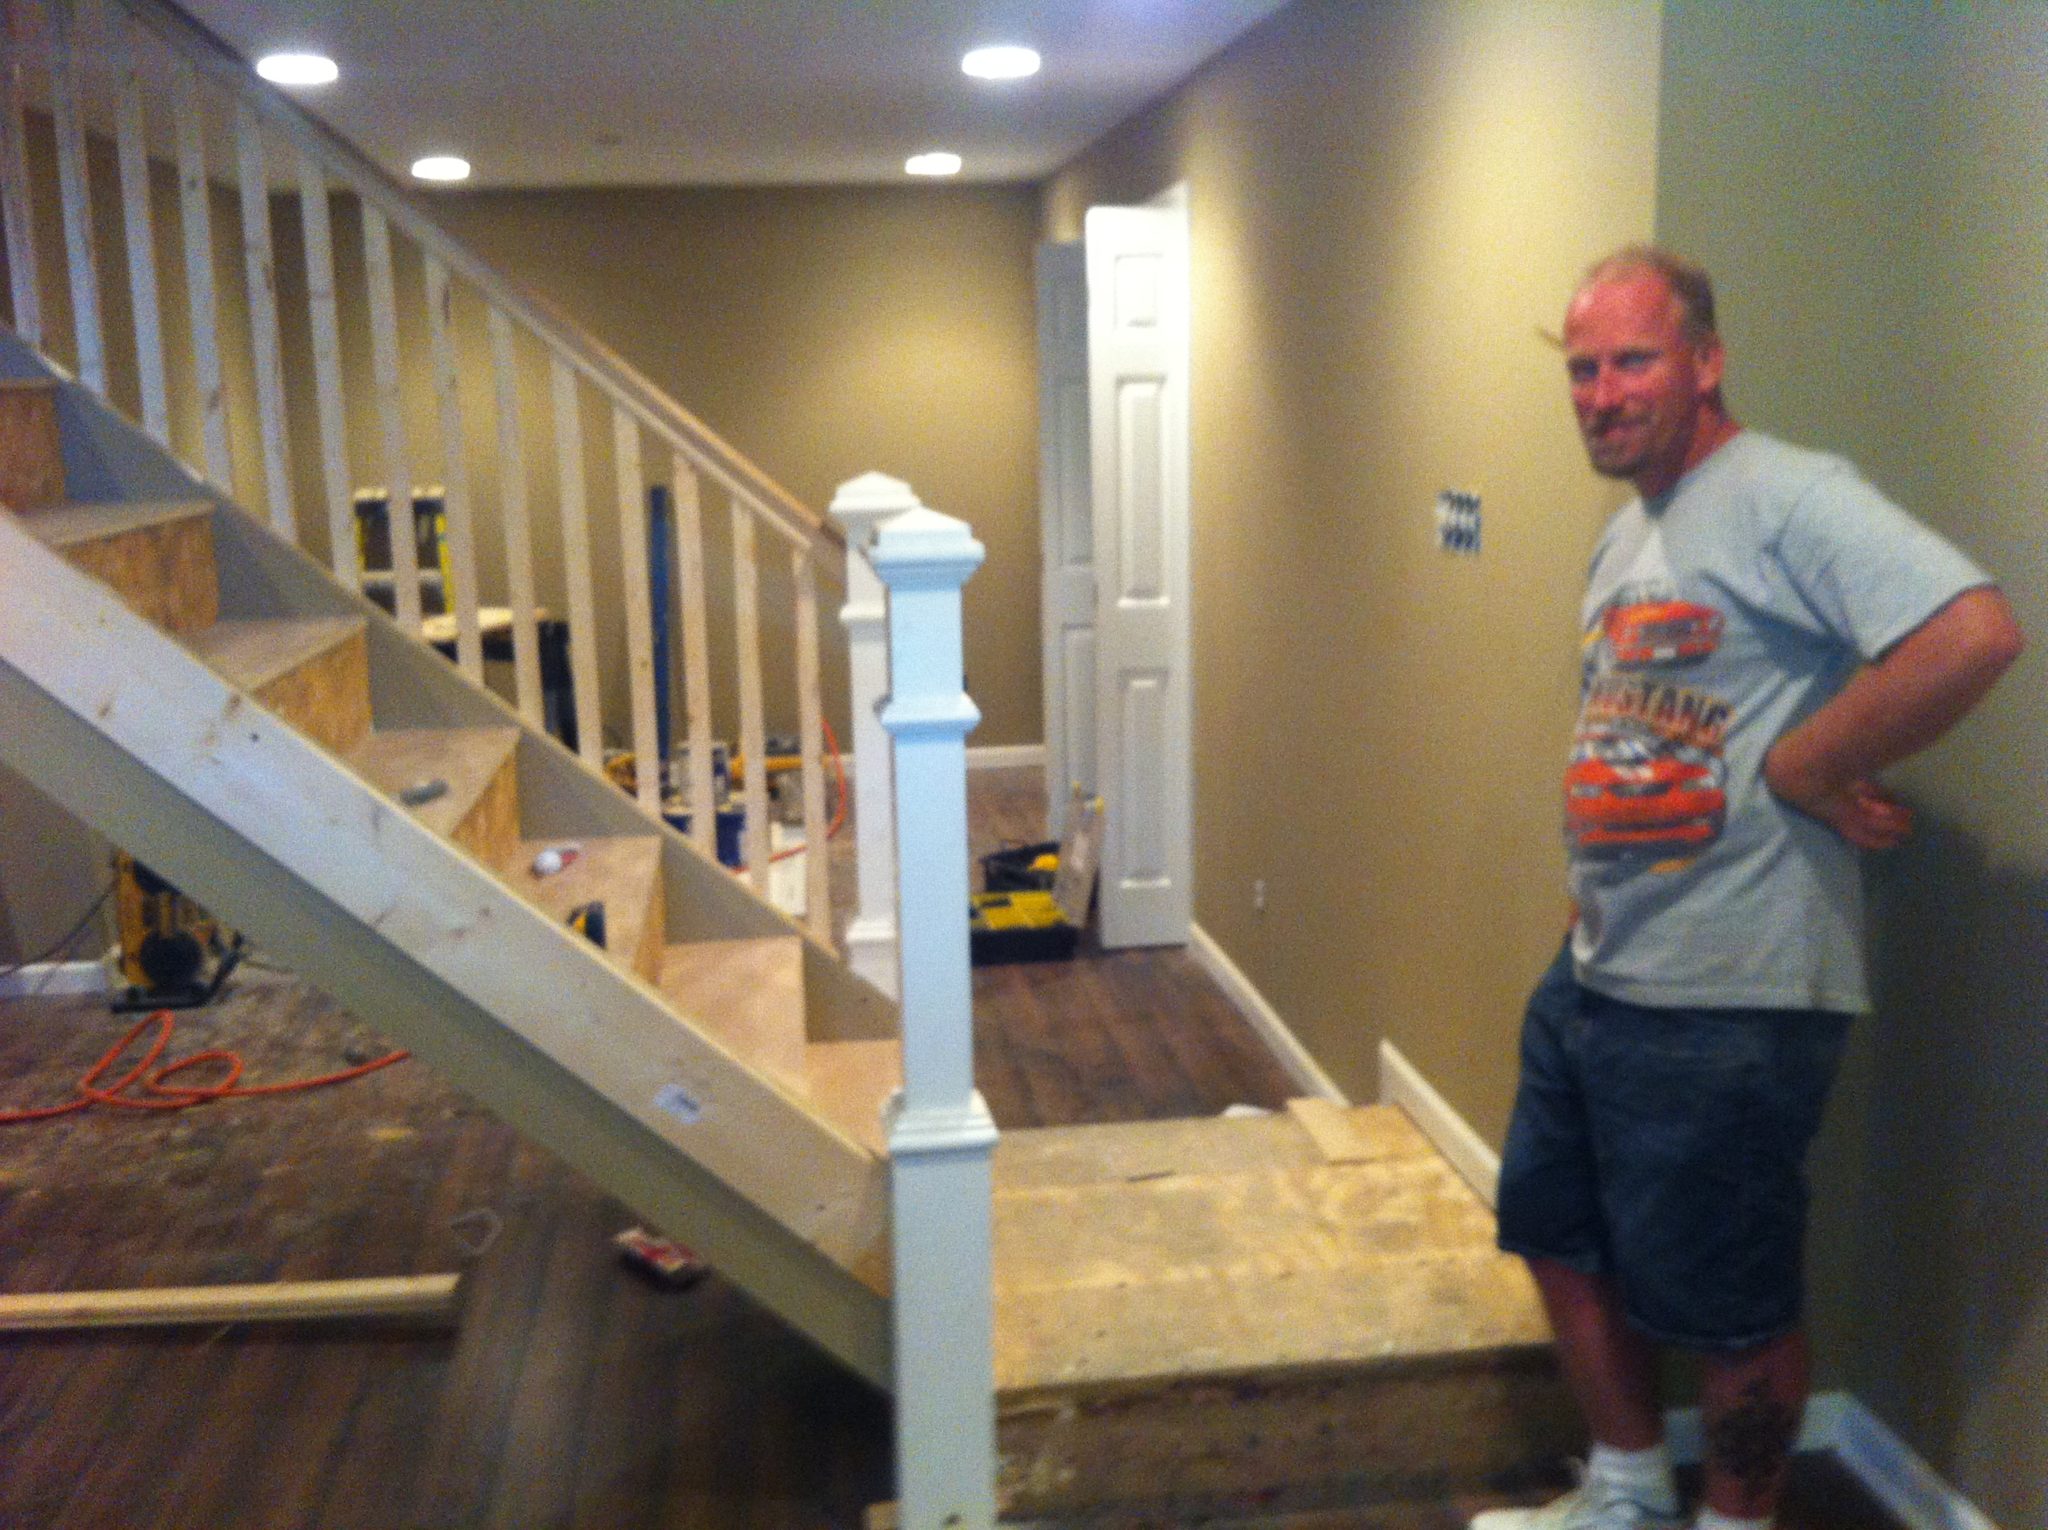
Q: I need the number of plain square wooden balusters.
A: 14